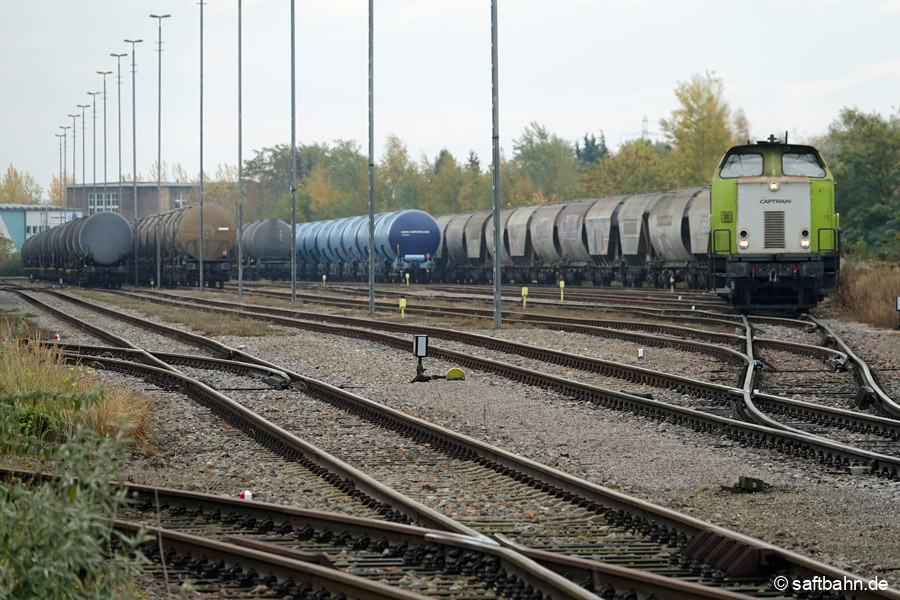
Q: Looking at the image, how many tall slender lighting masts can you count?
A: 14